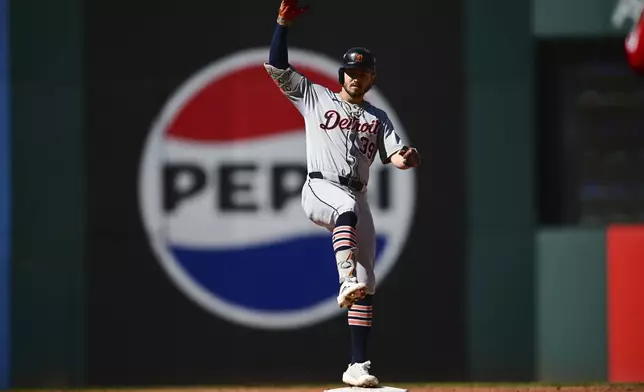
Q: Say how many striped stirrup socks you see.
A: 2